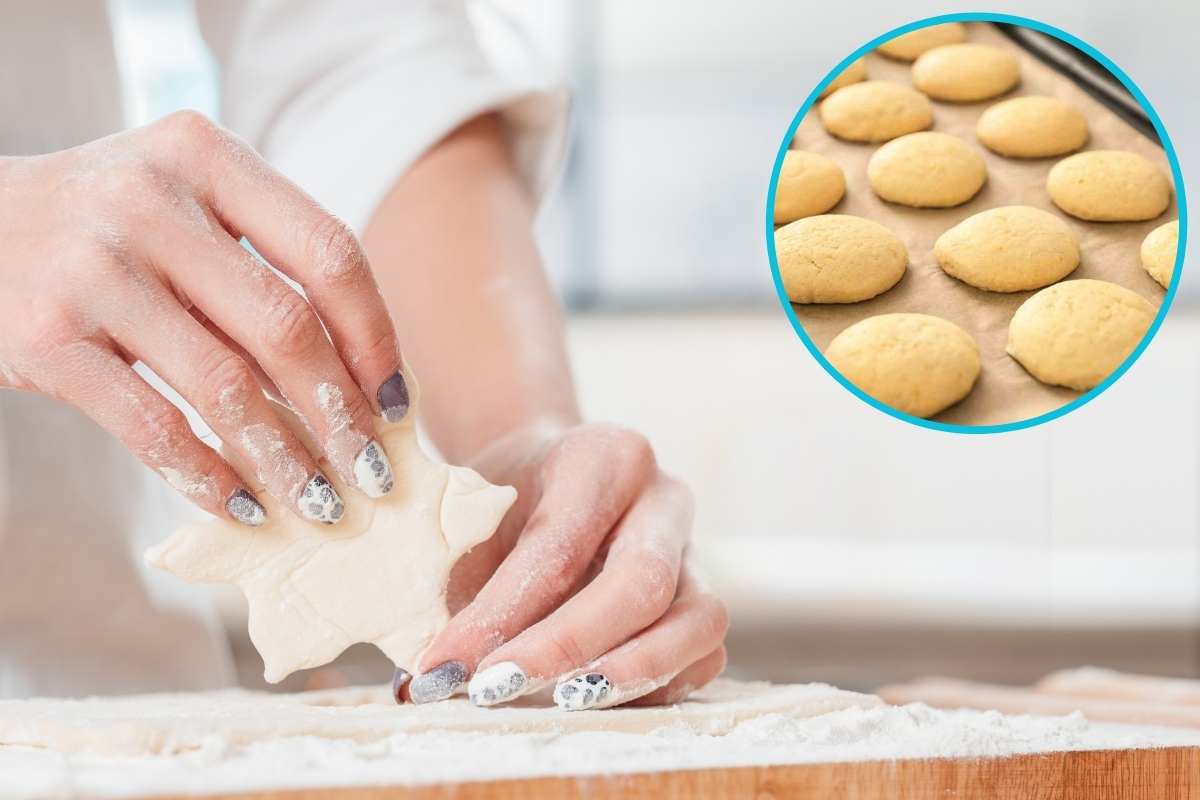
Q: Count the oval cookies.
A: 13